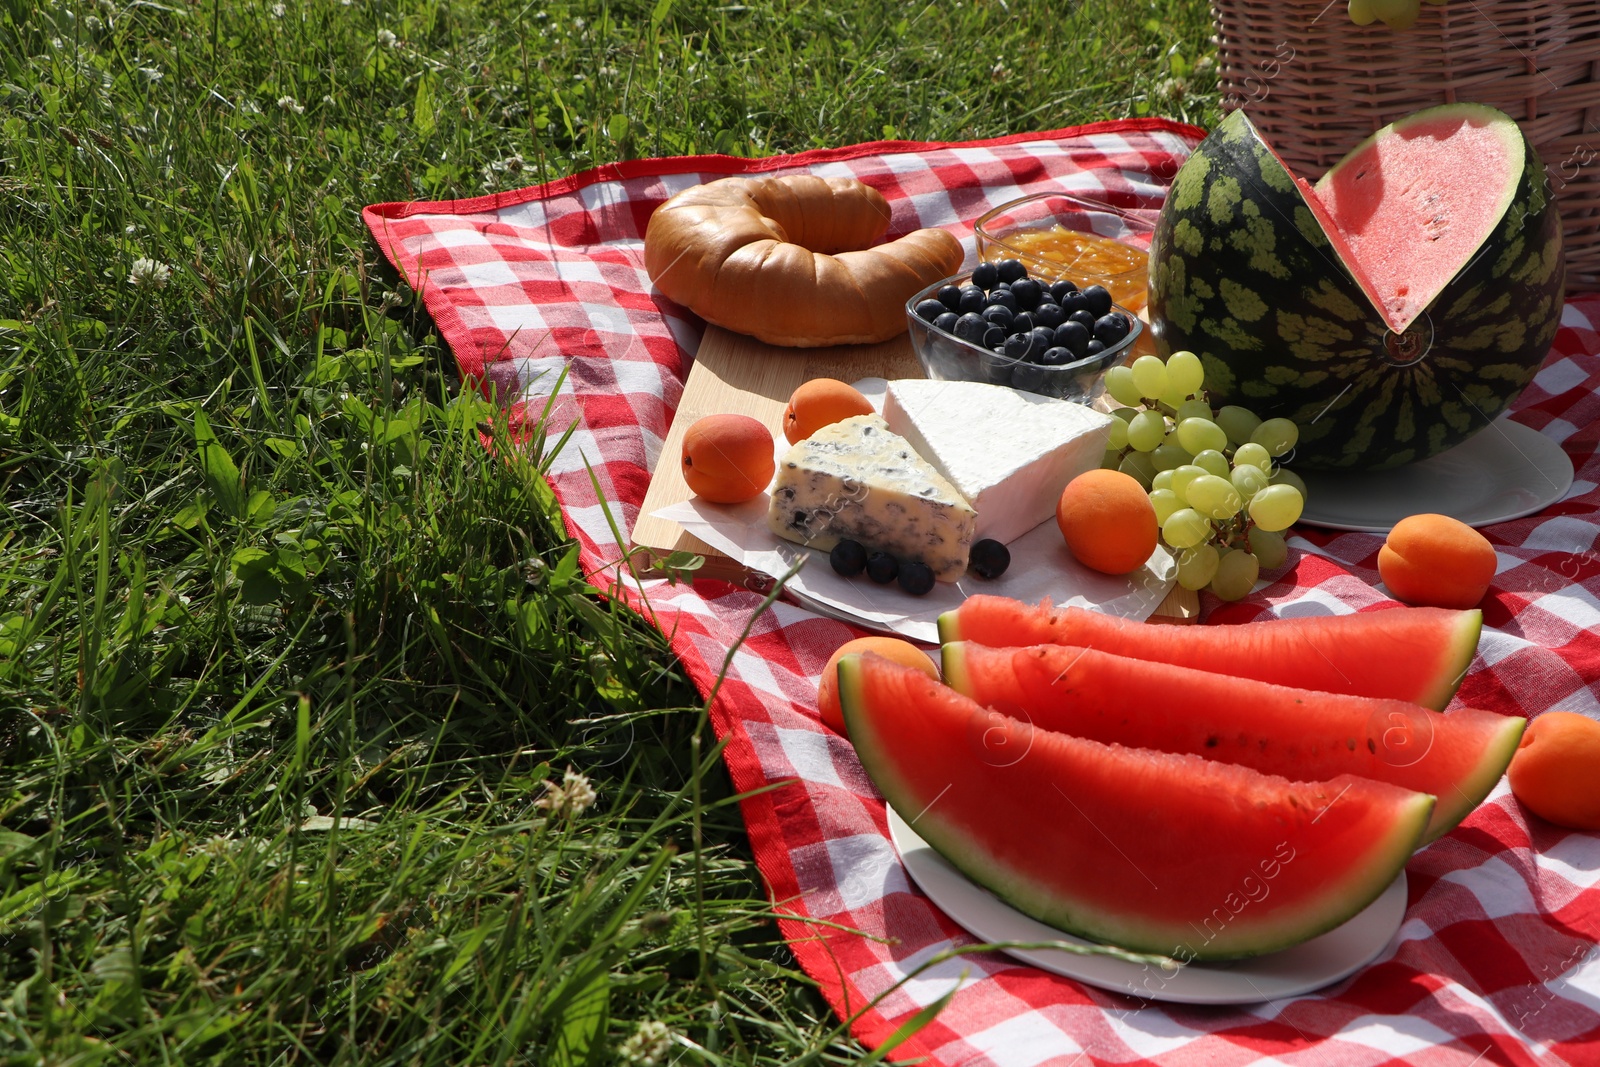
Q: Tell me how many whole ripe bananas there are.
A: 0